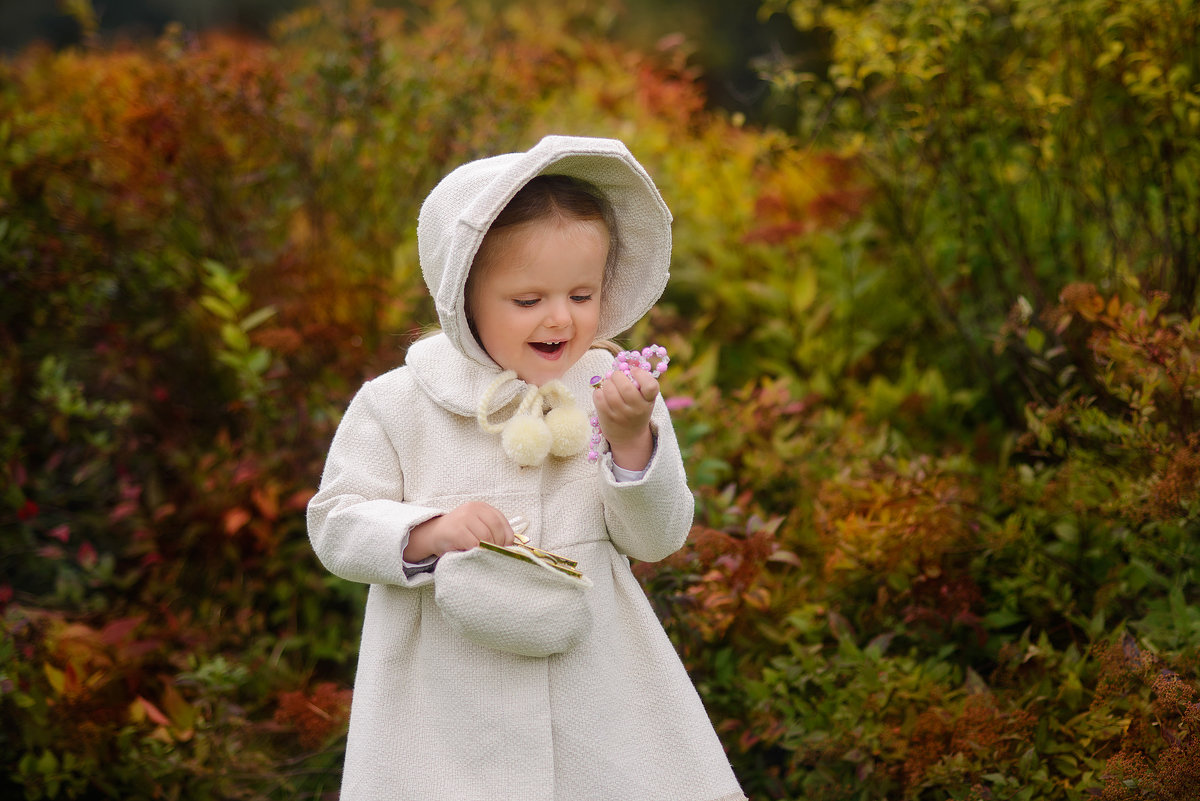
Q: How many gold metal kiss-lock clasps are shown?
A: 1